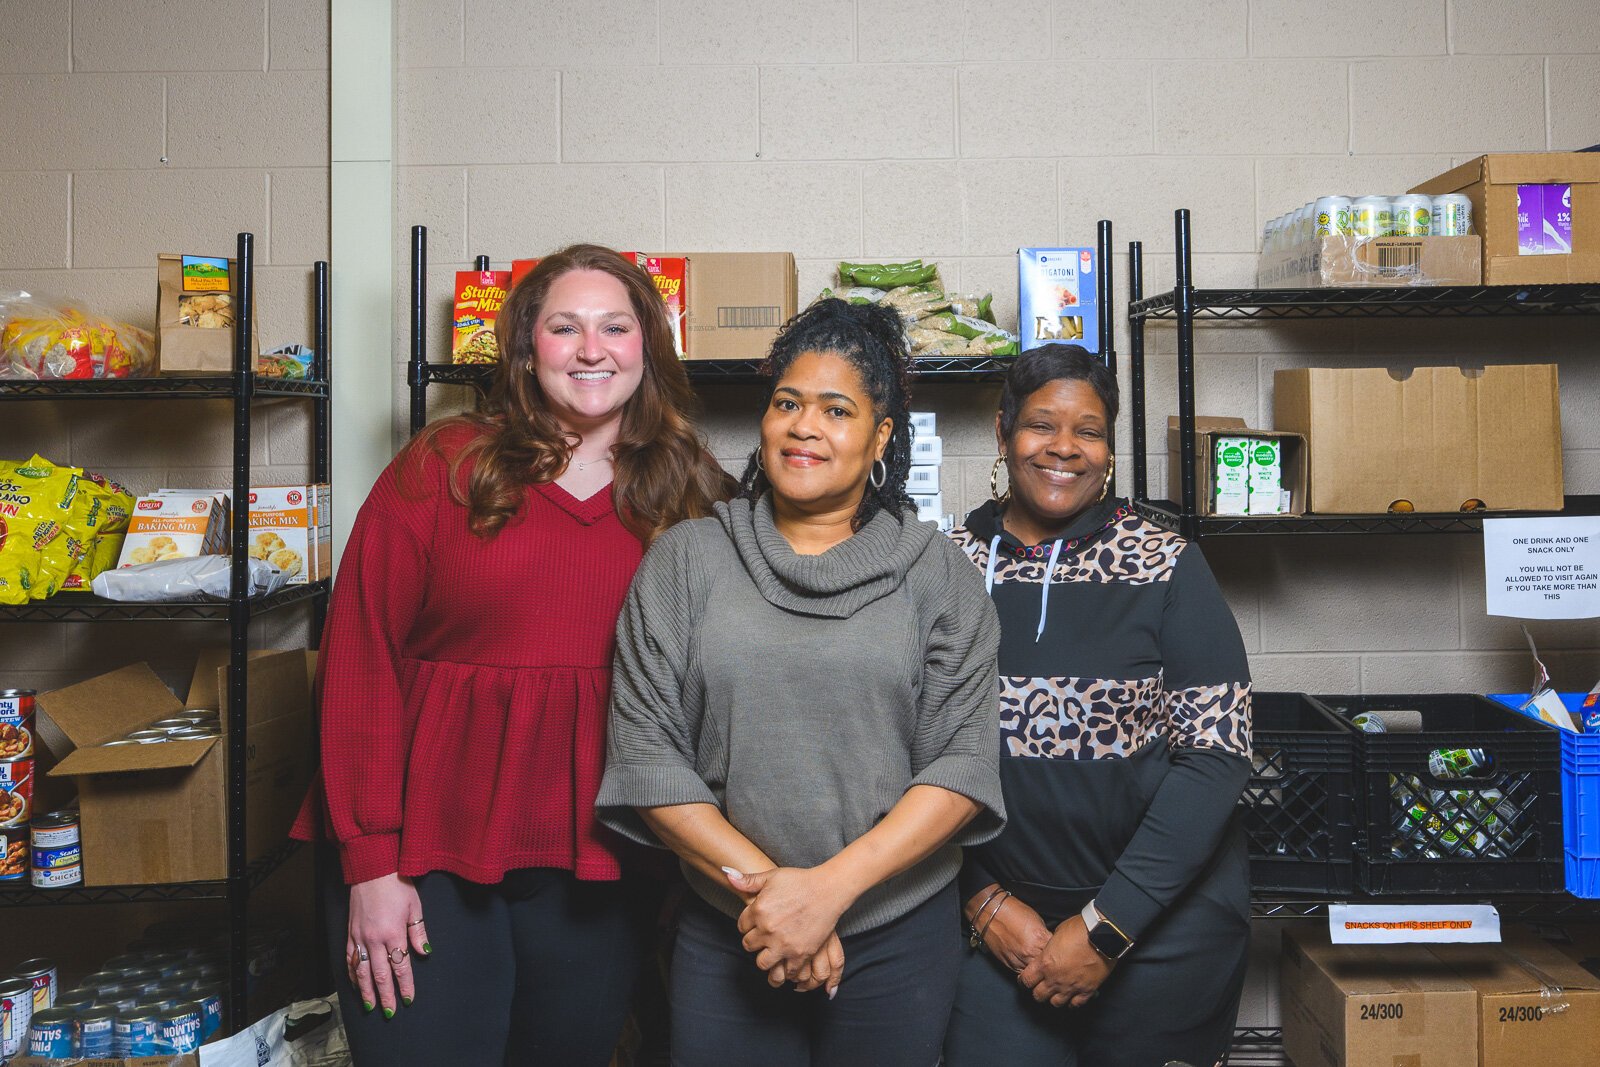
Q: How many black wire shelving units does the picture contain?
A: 3